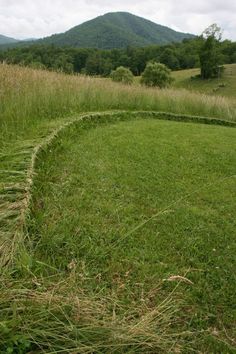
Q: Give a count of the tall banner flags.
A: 0